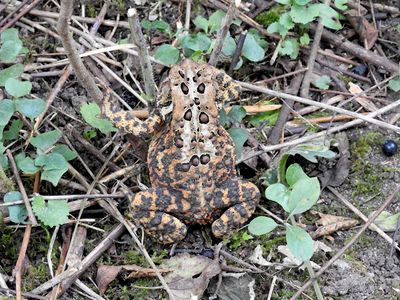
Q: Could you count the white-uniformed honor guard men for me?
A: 0